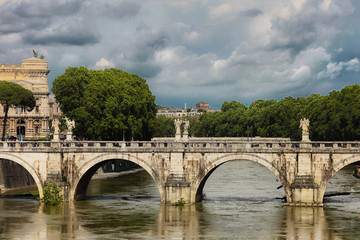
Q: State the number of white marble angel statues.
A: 5